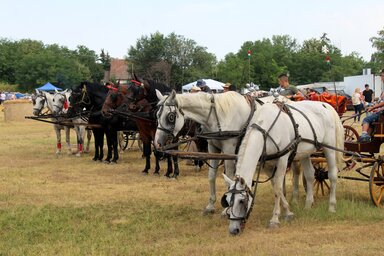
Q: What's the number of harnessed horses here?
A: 8